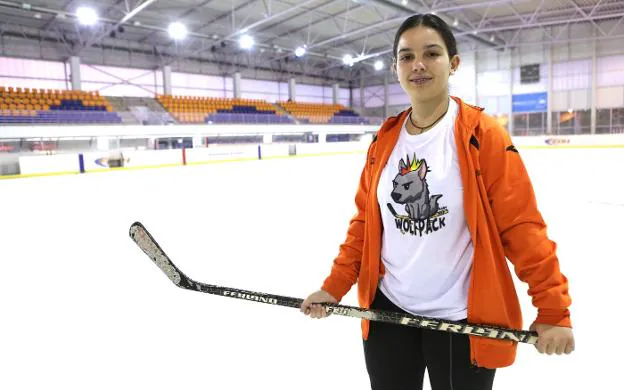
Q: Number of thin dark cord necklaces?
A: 1